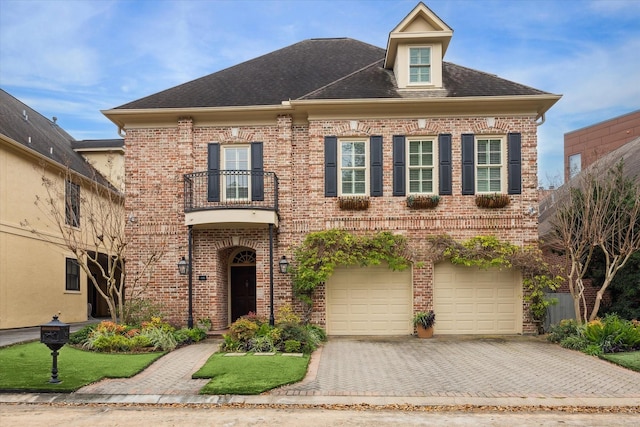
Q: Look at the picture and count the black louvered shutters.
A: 8